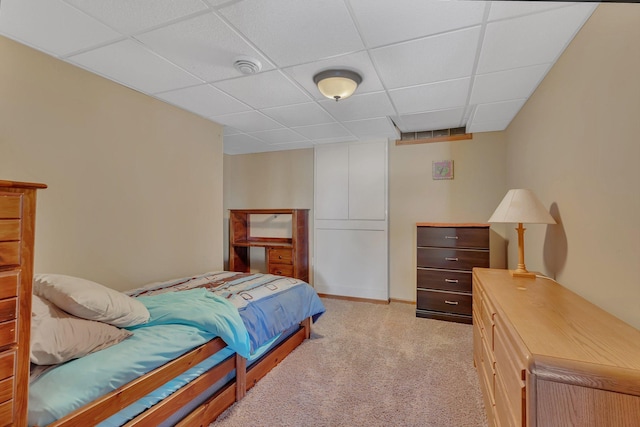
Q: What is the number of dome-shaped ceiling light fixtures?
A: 1